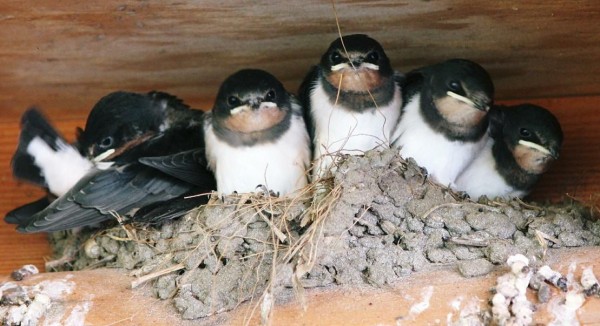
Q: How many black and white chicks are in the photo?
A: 5